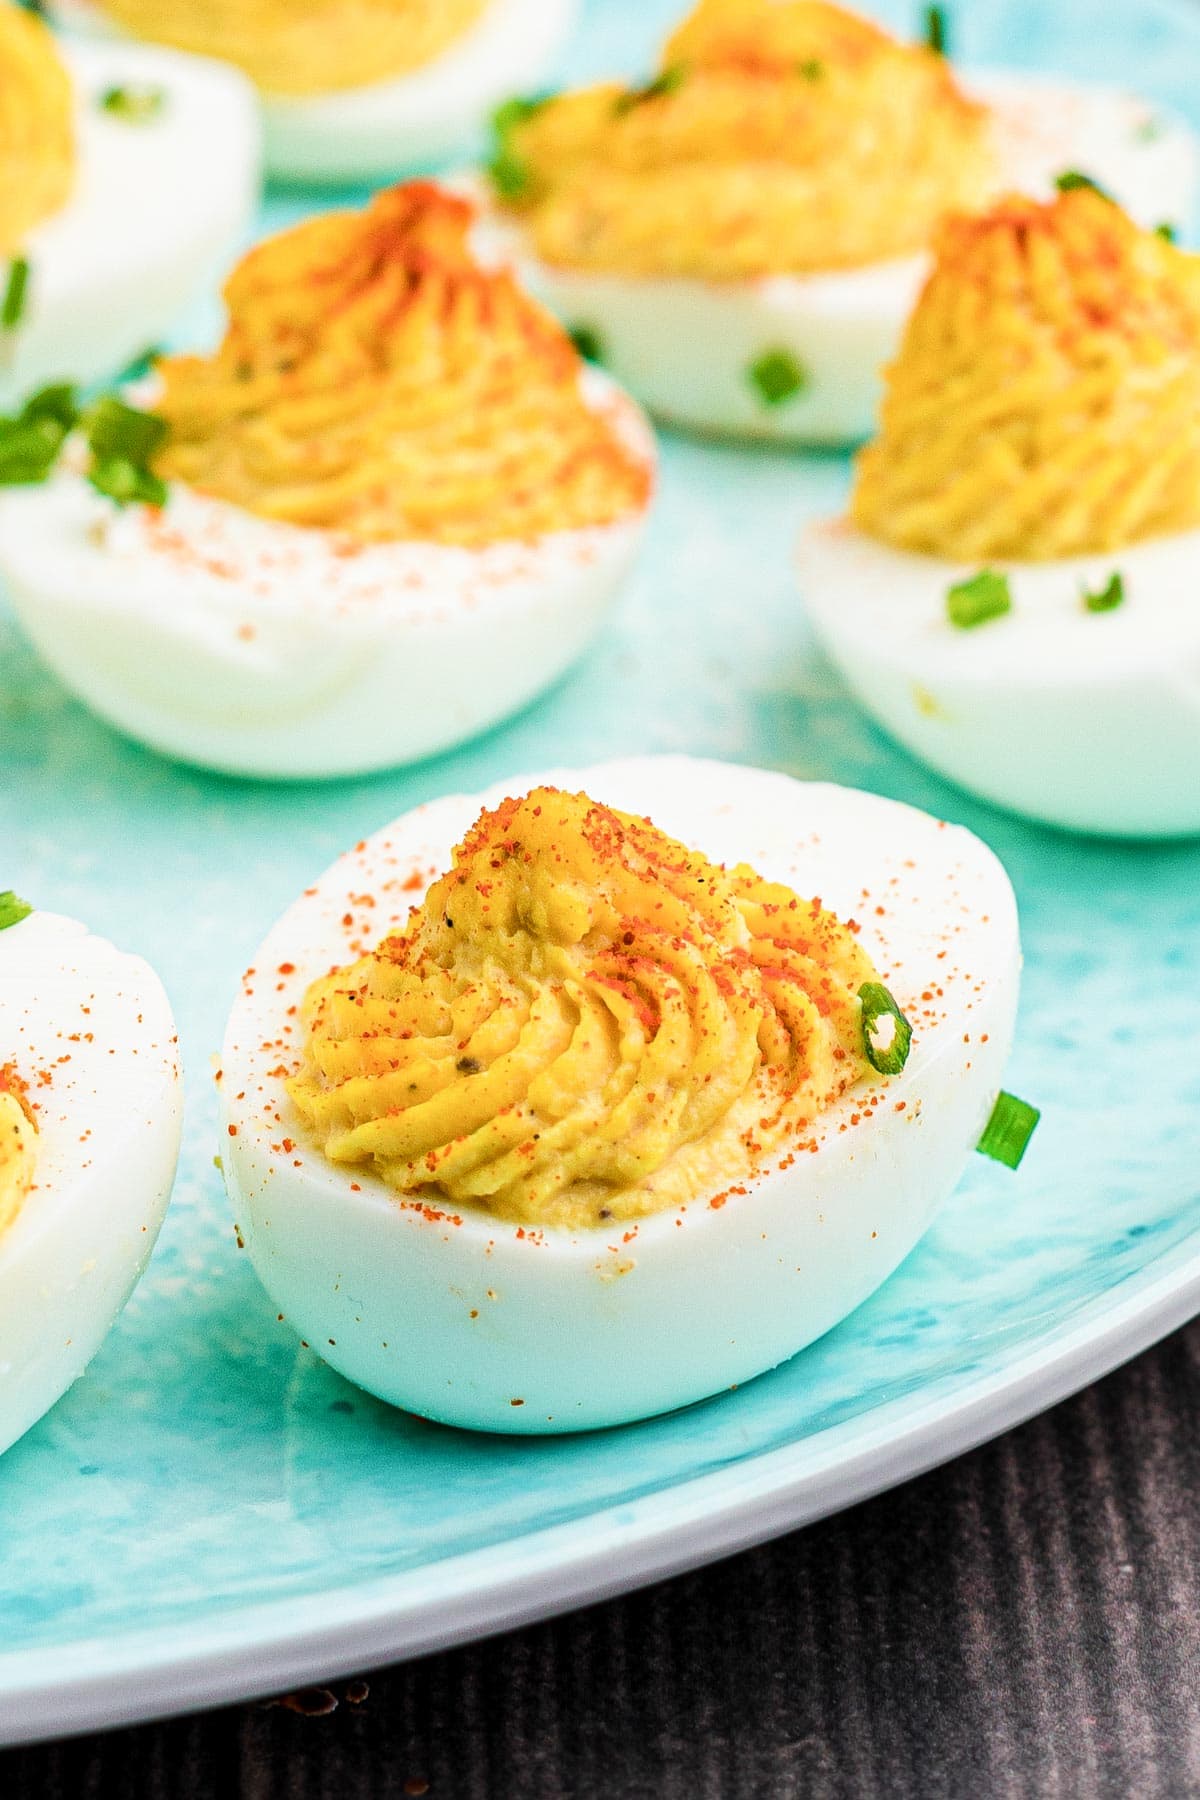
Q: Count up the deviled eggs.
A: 7